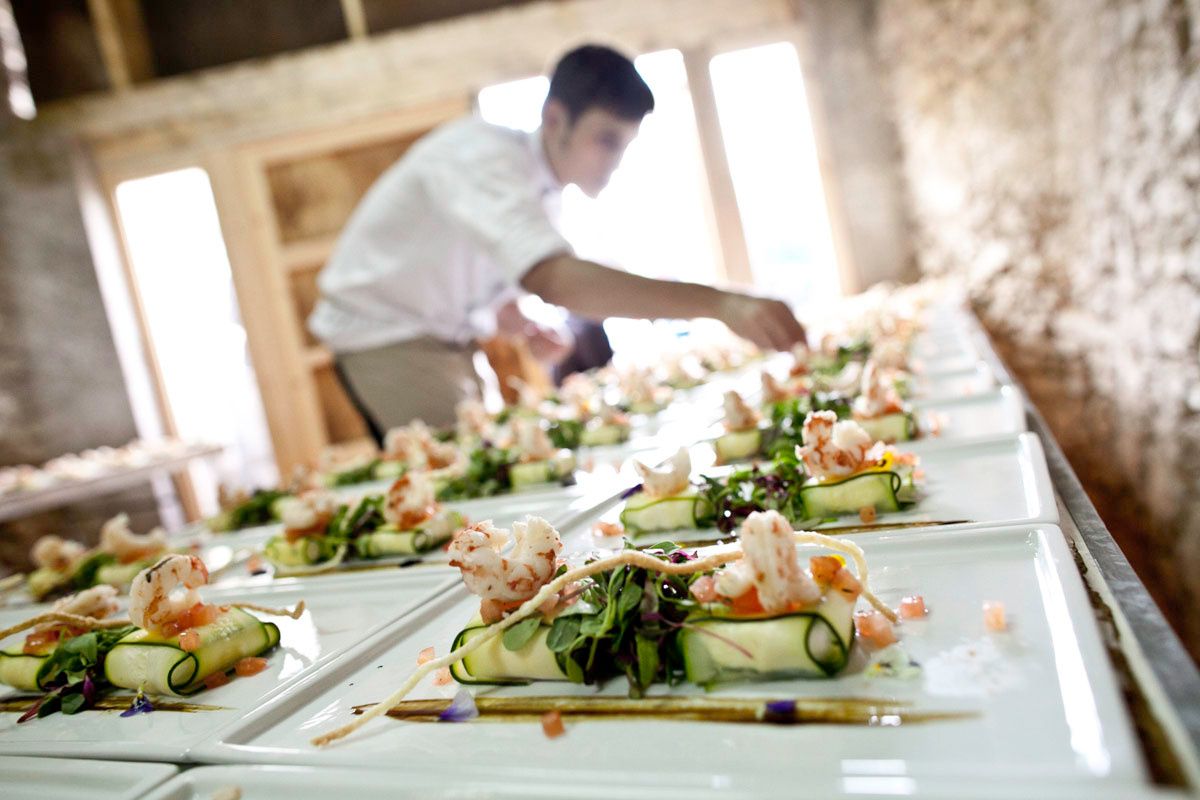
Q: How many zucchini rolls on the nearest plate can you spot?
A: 2